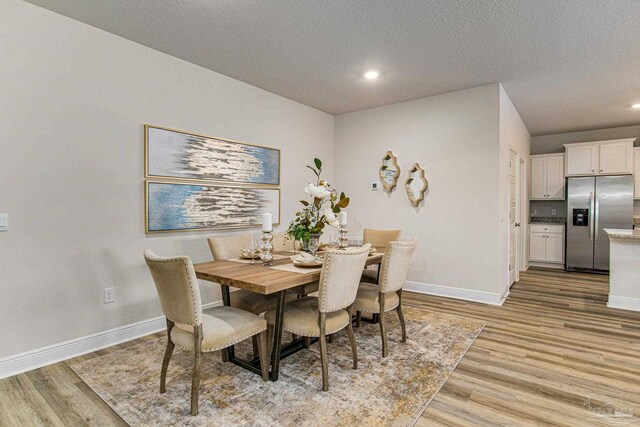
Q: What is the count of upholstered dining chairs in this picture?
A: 6